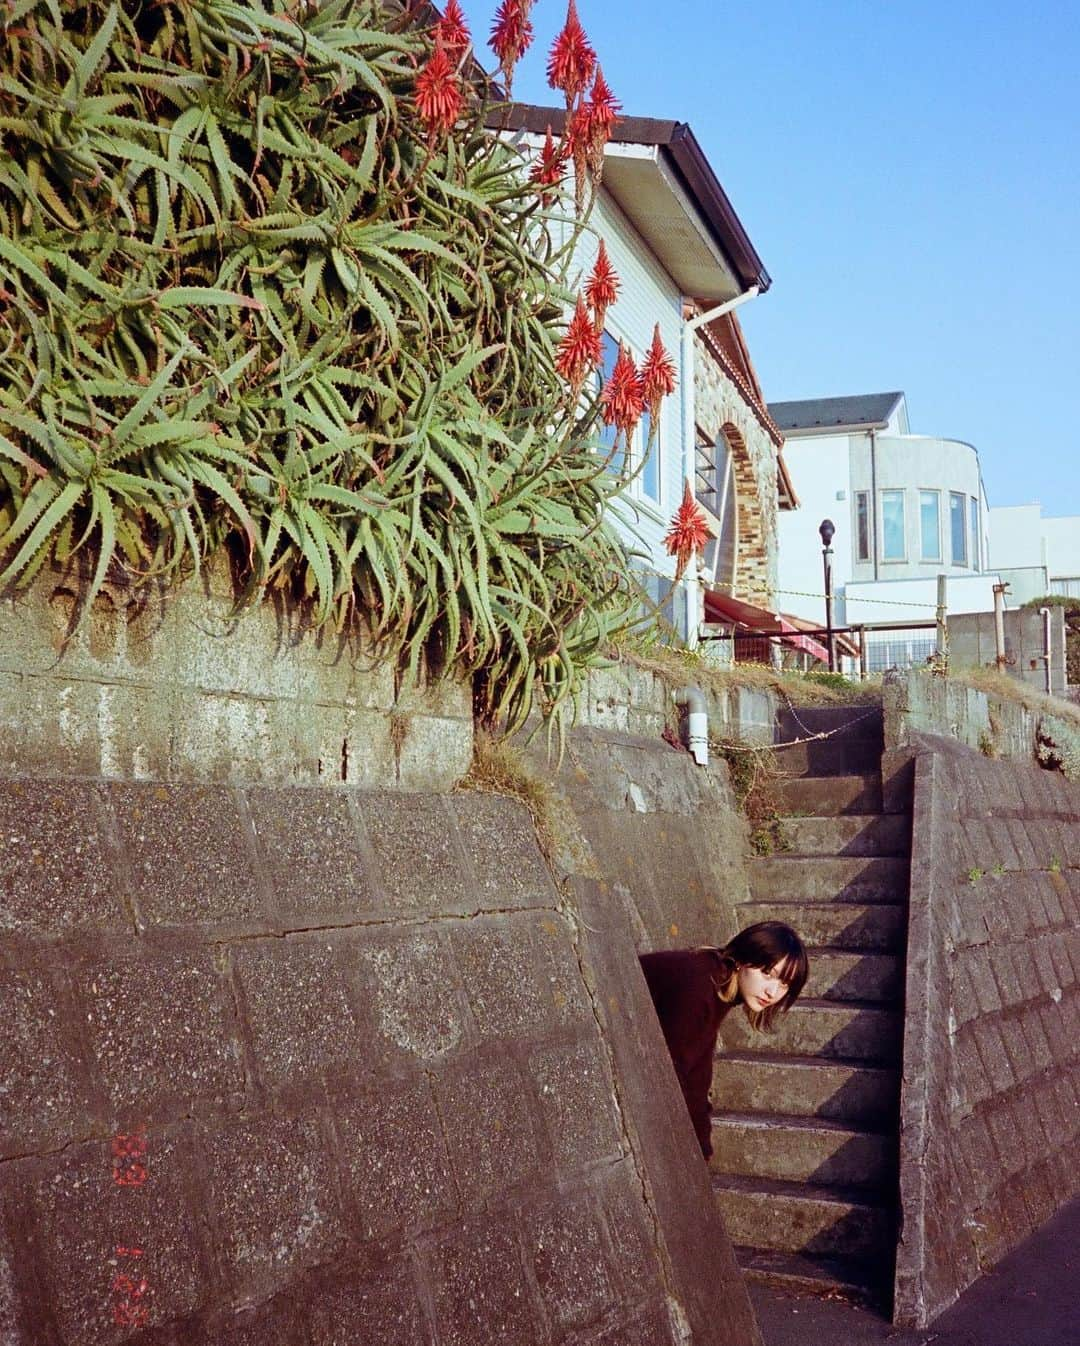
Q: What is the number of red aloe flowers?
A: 12